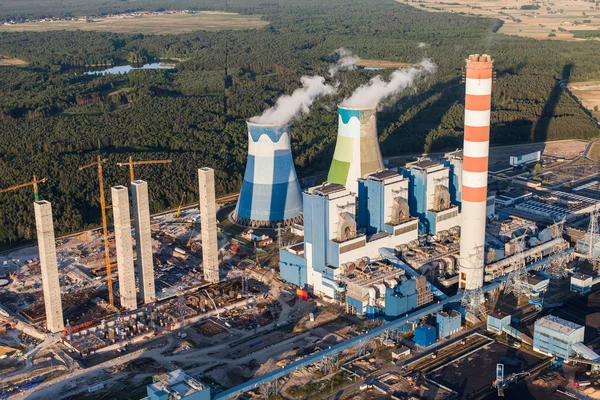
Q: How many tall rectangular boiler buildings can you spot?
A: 4